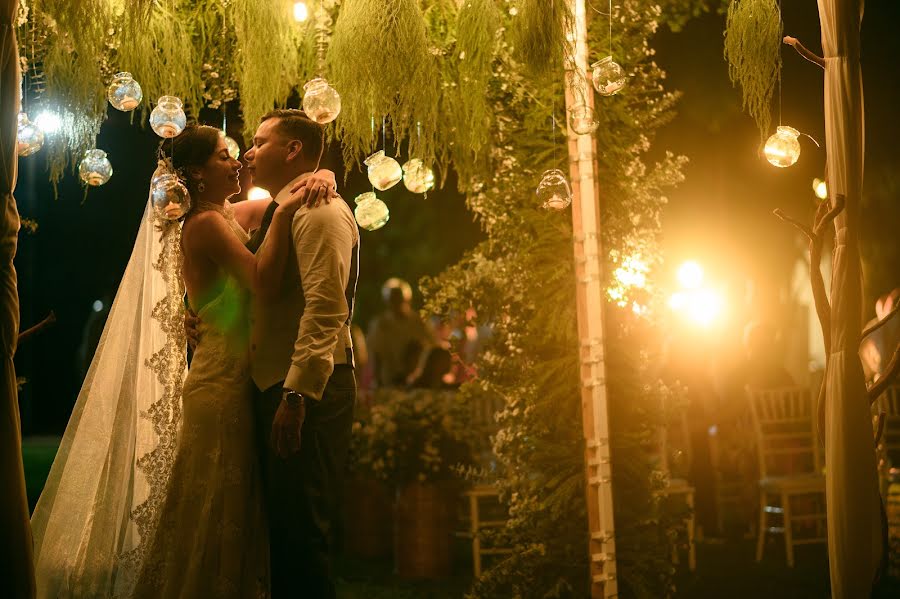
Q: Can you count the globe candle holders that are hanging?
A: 14